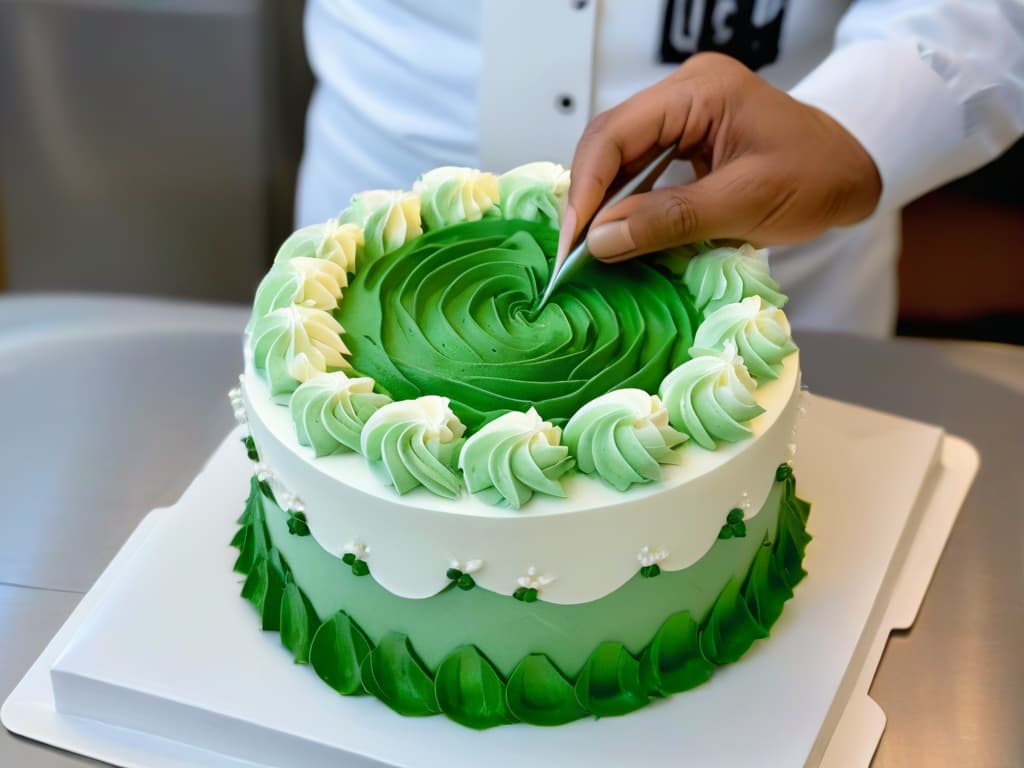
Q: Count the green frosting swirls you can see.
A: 13